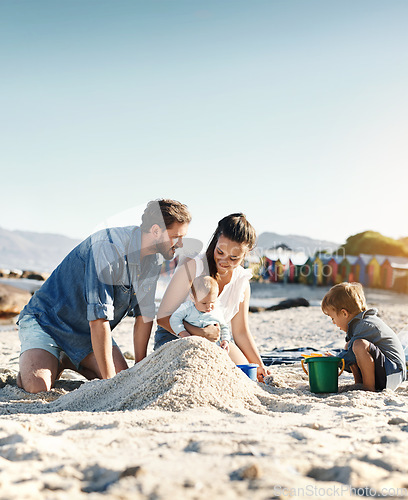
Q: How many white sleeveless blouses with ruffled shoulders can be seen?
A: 1